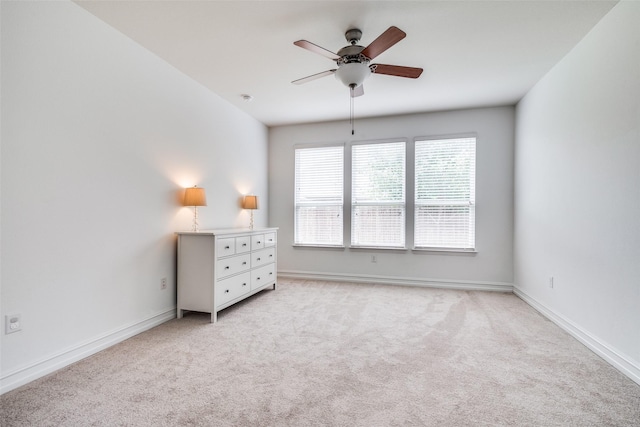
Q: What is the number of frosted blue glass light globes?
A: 0